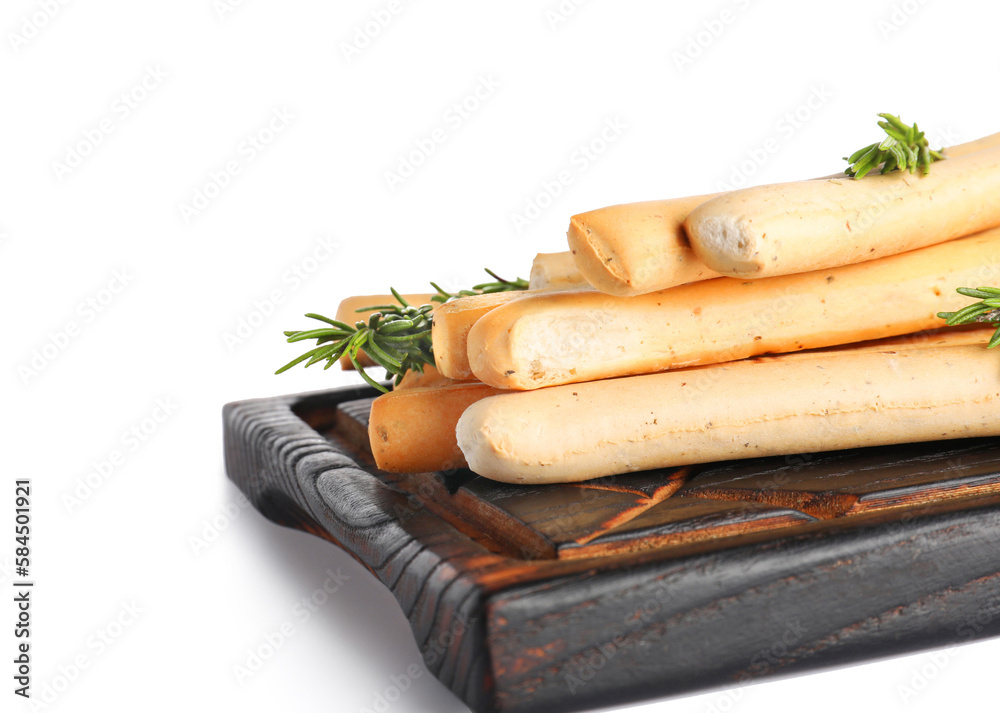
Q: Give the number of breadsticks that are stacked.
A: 9